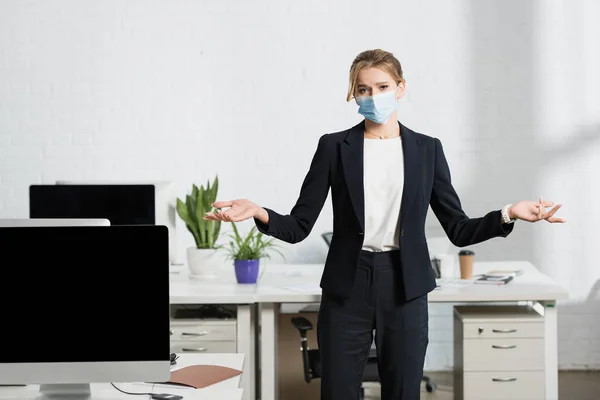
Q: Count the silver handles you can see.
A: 5